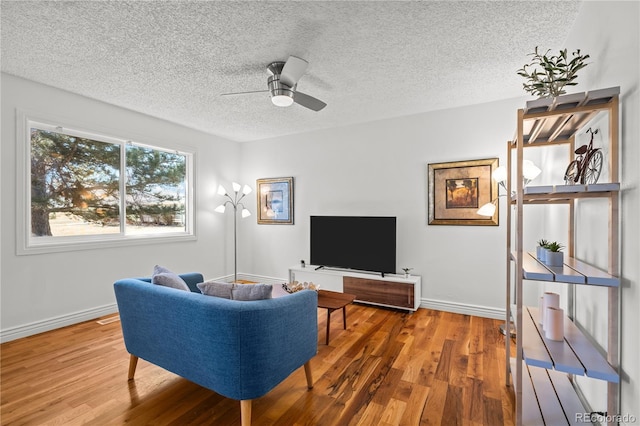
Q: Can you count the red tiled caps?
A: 0